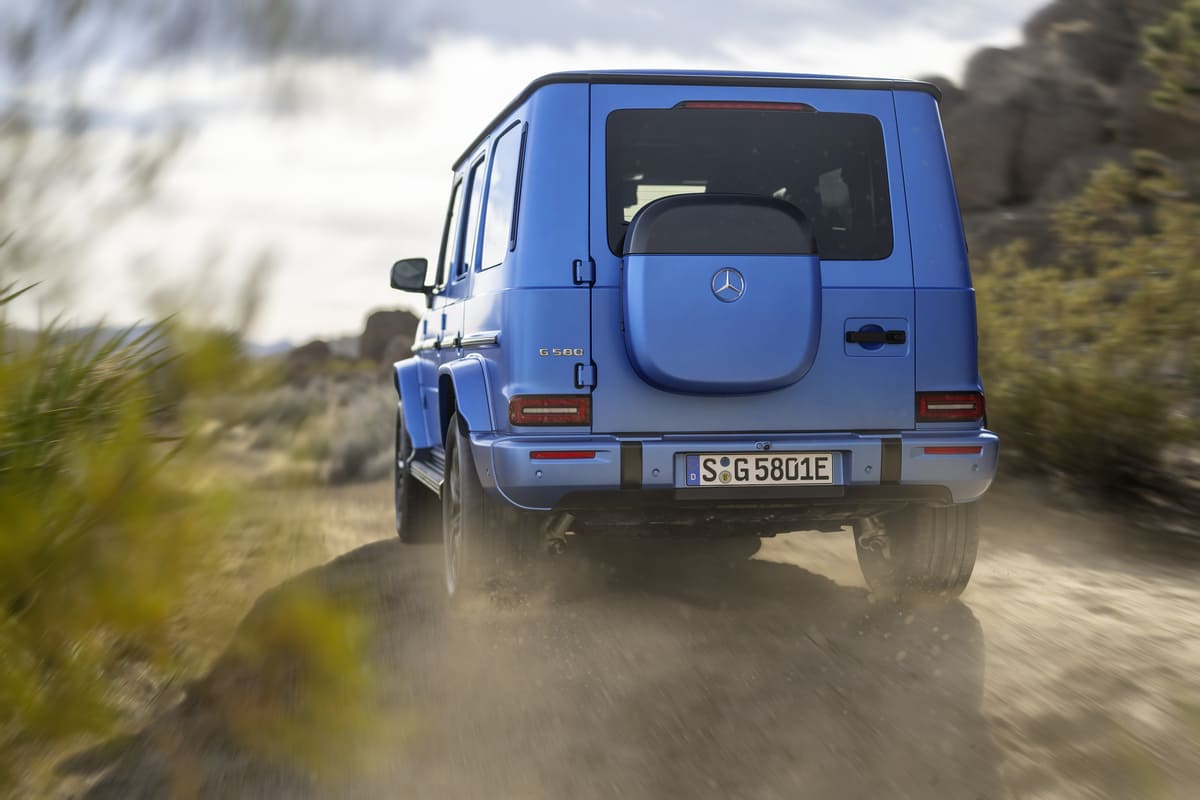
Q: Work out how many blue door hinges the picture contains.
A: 2